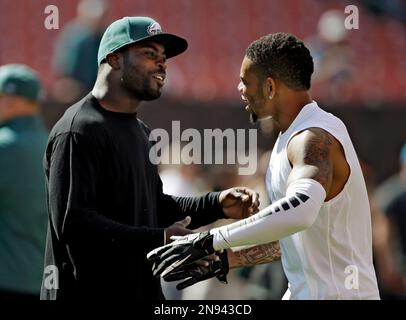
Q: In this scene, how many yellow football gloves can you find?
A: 0